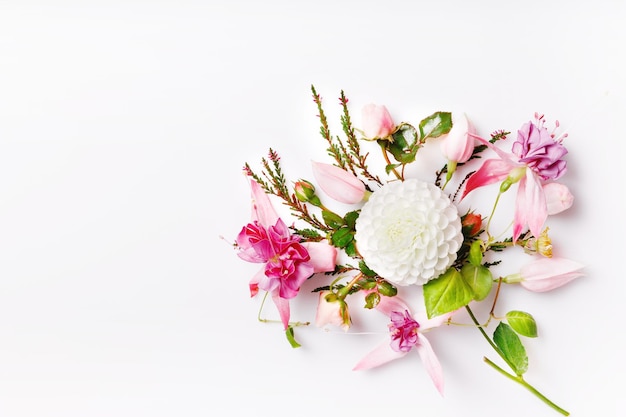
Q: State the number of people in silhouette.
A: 0